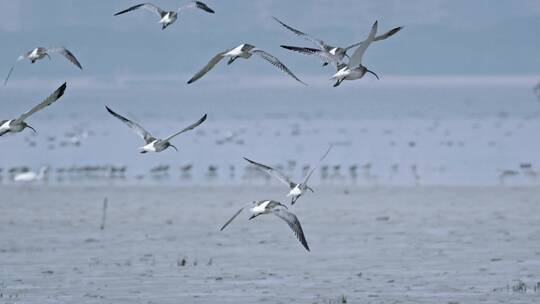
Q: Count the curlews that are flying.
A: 9